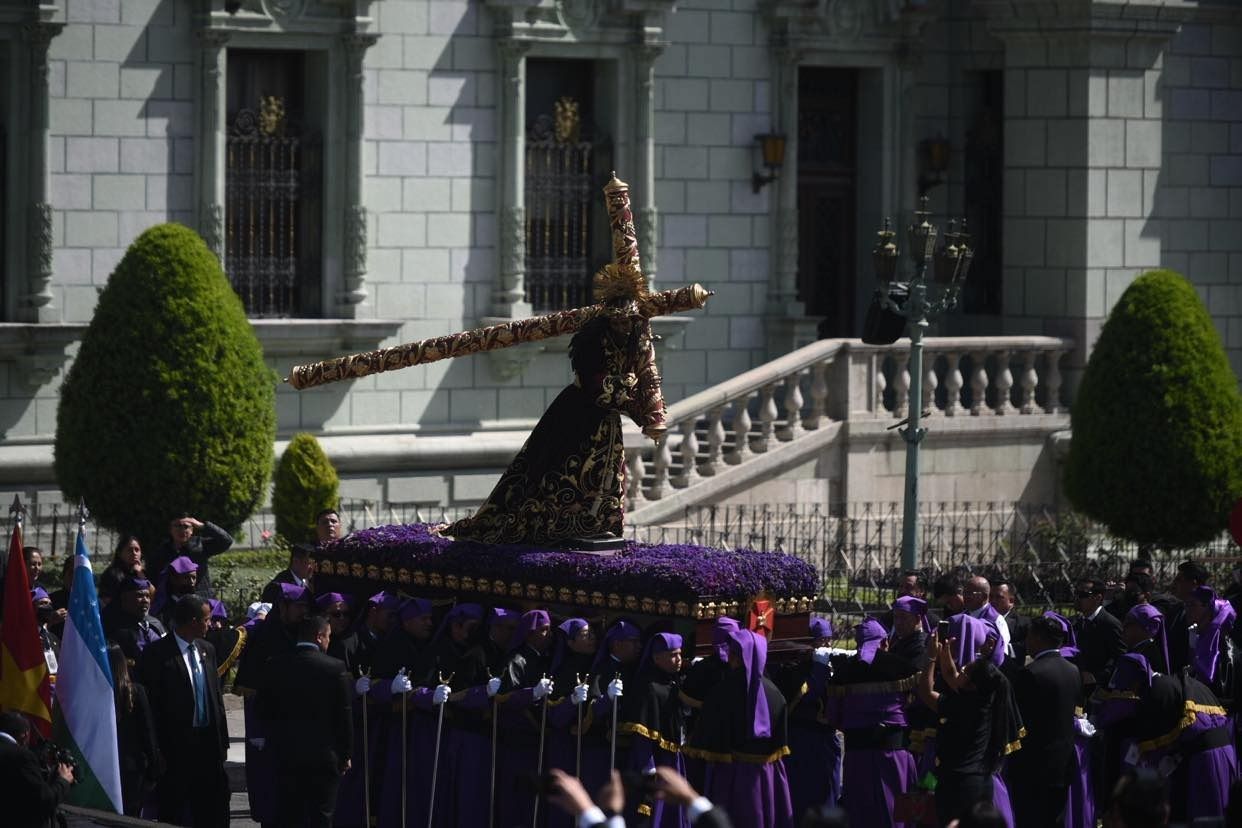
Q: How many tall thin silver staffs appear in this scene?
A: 7